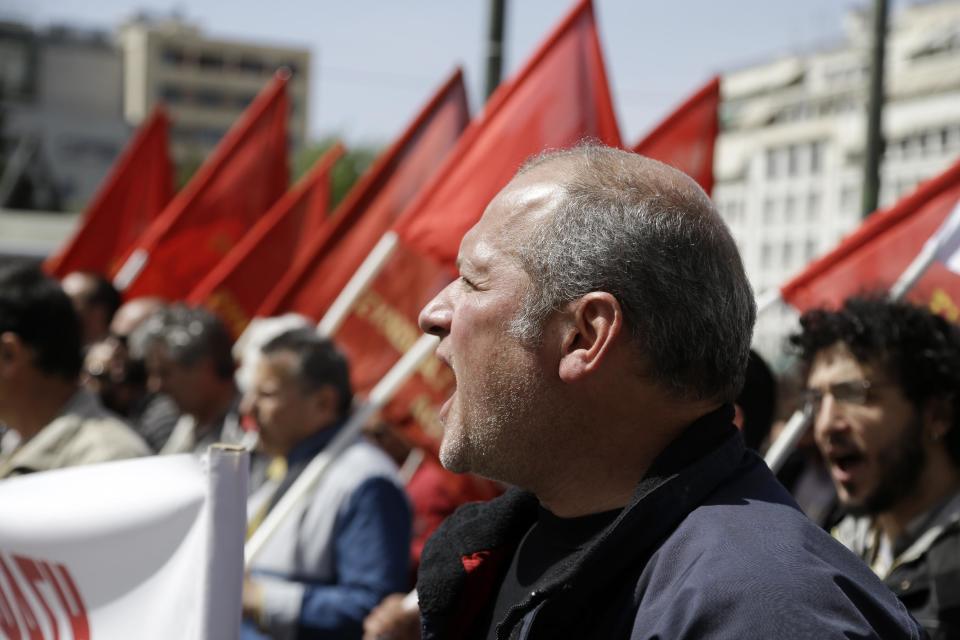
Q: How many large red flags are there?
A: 7